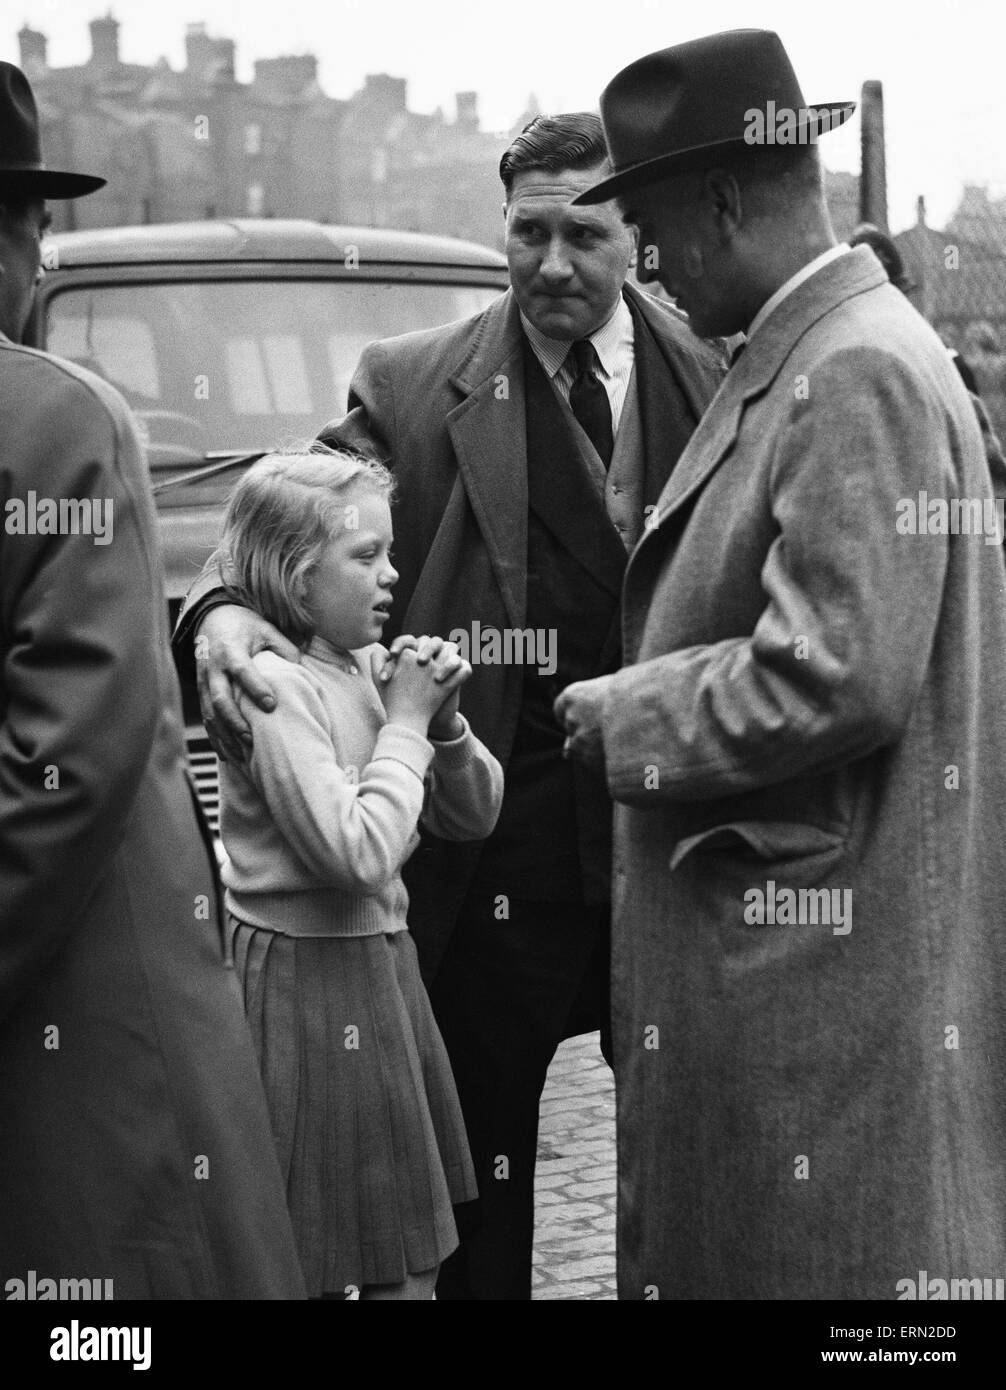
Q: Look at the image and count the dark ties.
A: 1